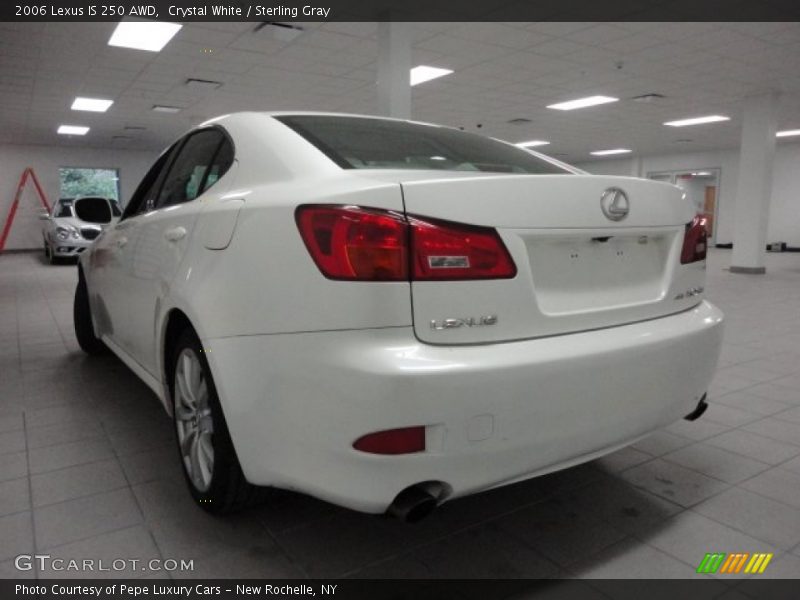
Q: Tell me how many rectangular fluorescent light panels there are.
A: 9